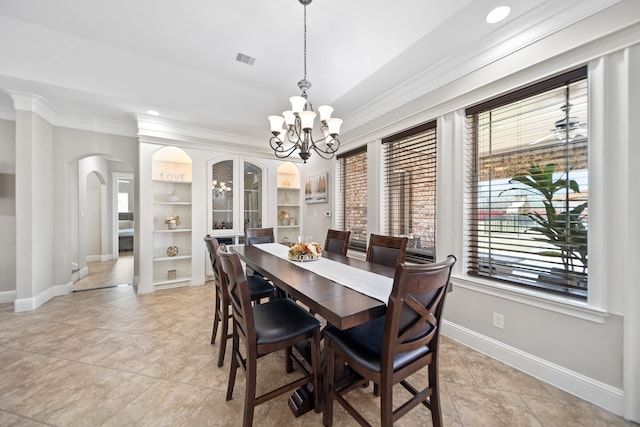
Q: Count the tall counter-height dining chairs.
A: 6